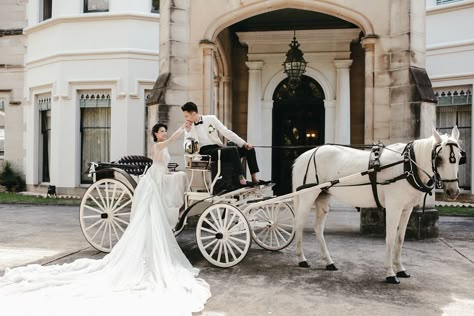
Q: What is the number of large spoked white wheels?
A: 3